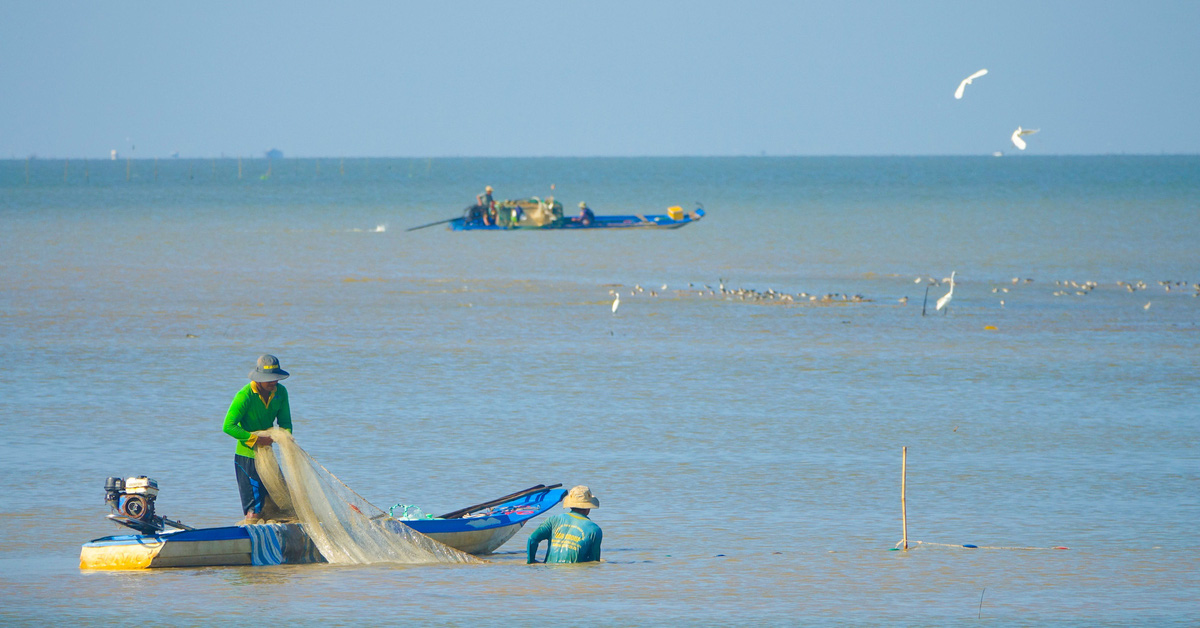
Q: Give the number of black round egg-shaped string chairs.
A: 0